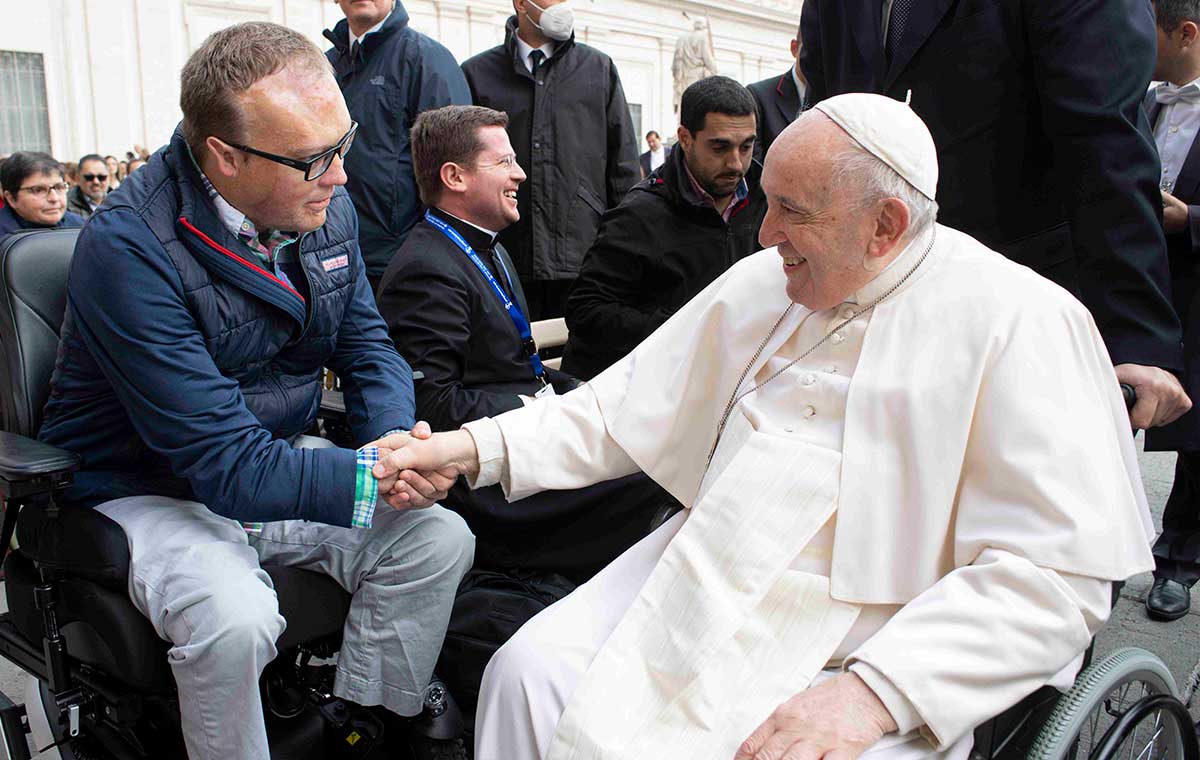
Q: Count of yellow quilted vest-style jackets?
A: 0